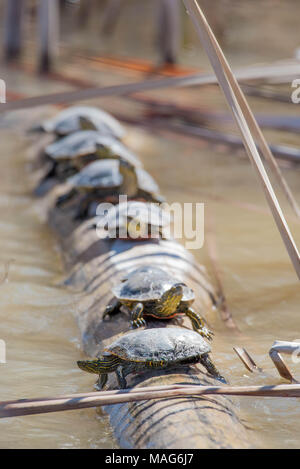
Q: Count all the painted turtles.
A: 6